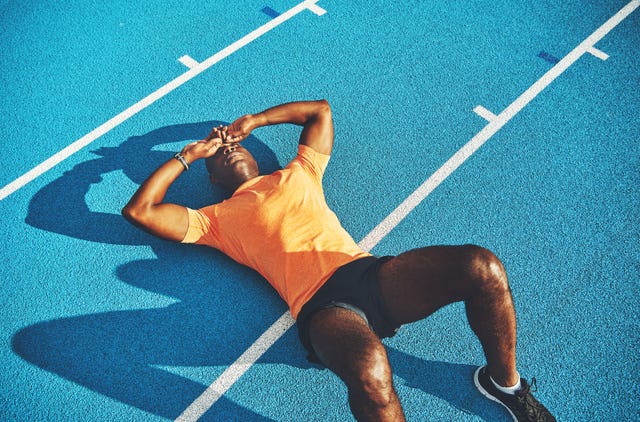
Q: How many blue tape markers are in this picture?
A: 2